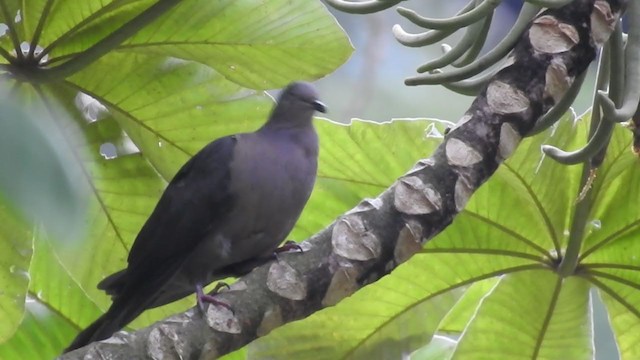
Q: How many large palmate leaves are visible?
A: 2